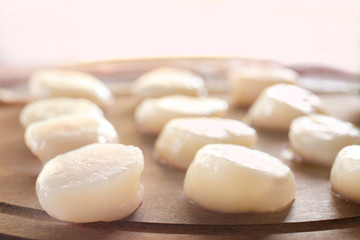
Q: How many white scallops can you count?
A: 12